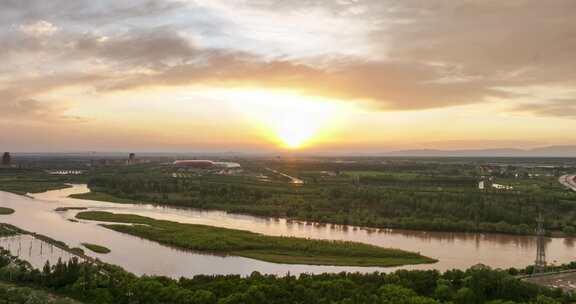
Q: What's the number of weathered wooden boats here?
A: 0